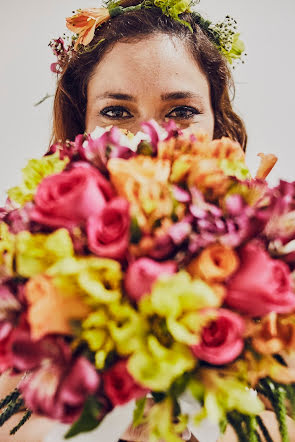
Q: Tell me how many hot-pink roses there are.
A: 6